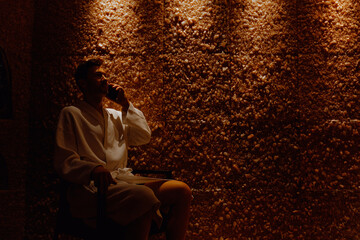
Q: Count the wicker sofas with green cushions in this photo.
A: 0